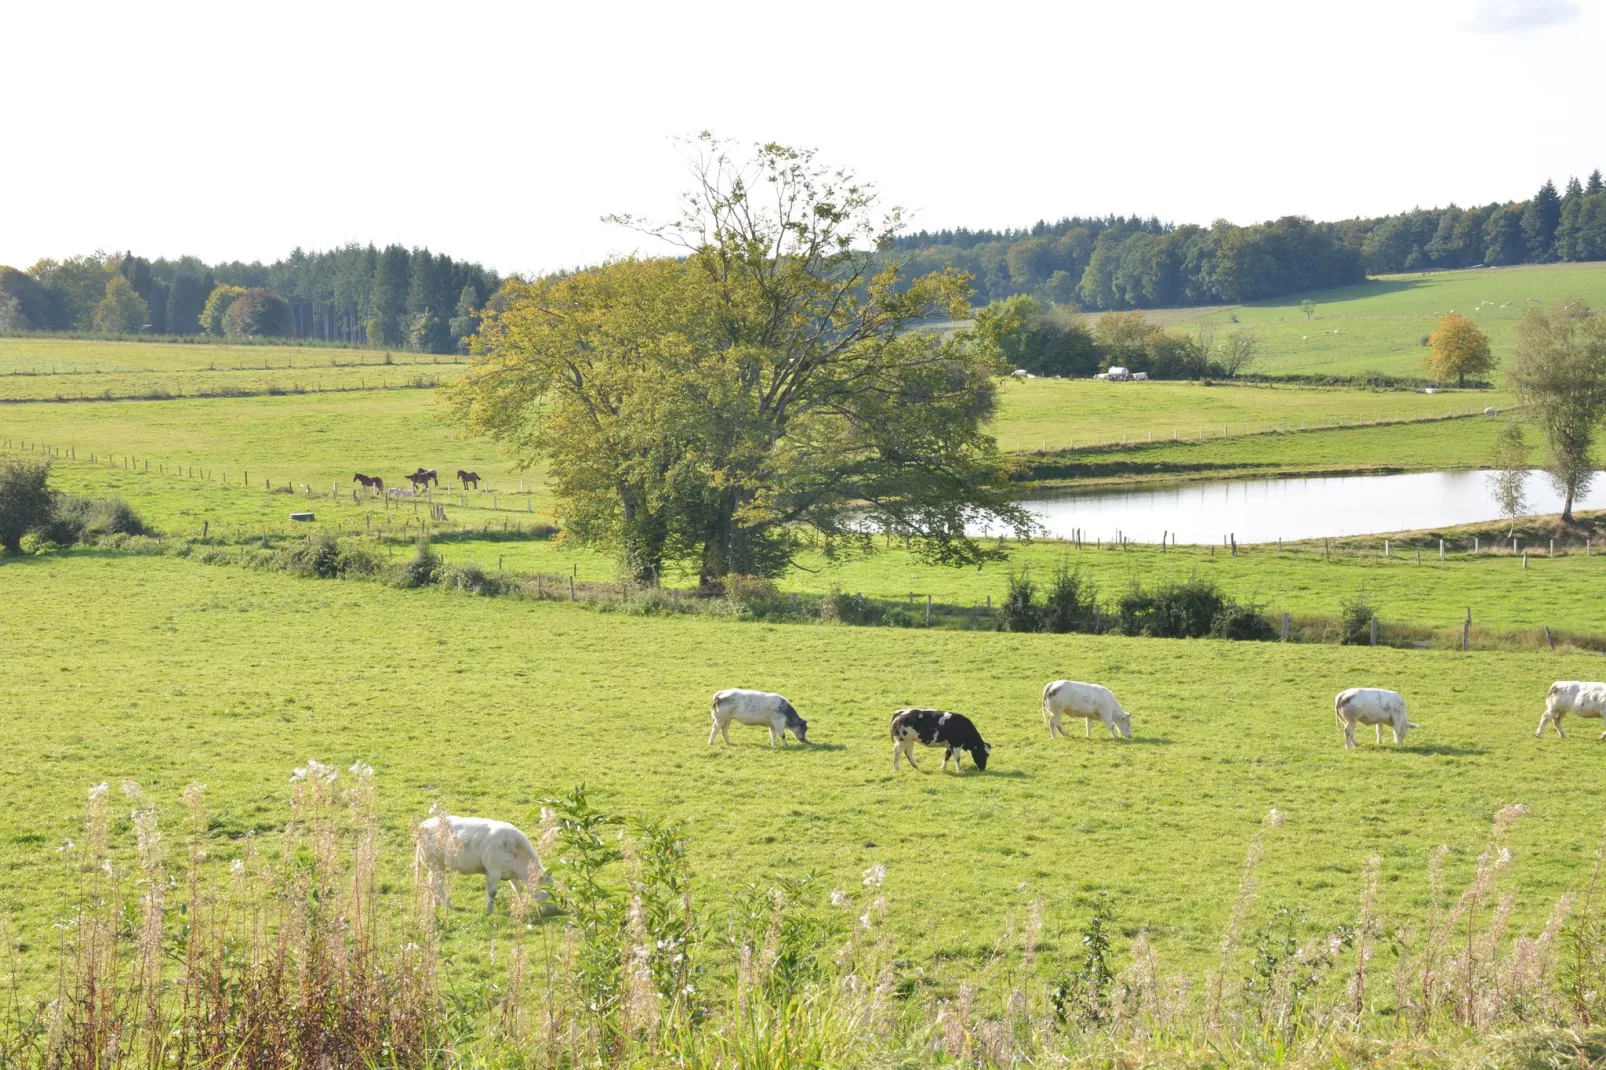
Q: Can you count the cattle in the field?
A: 6